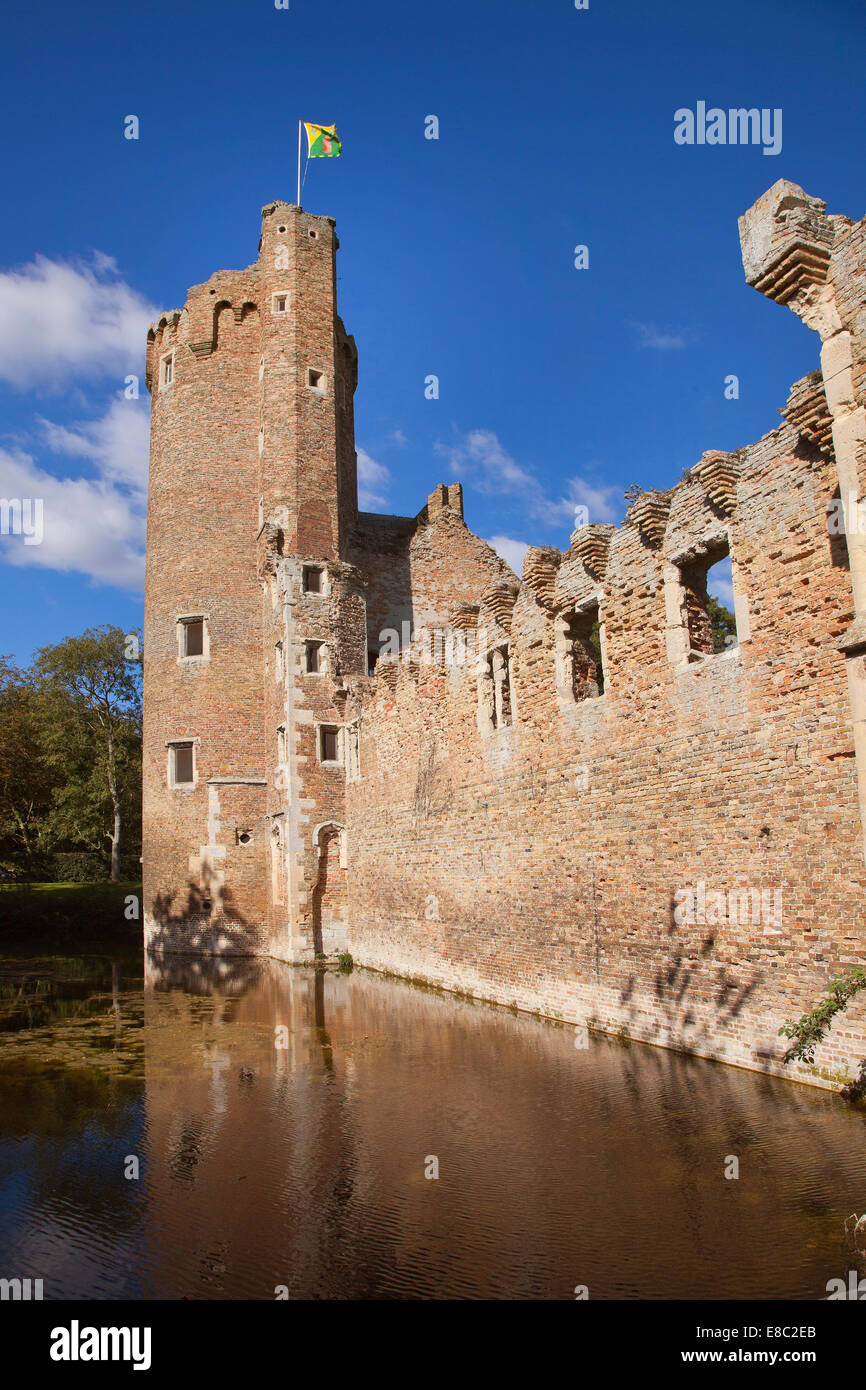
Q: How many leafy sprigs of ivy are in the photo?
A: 1